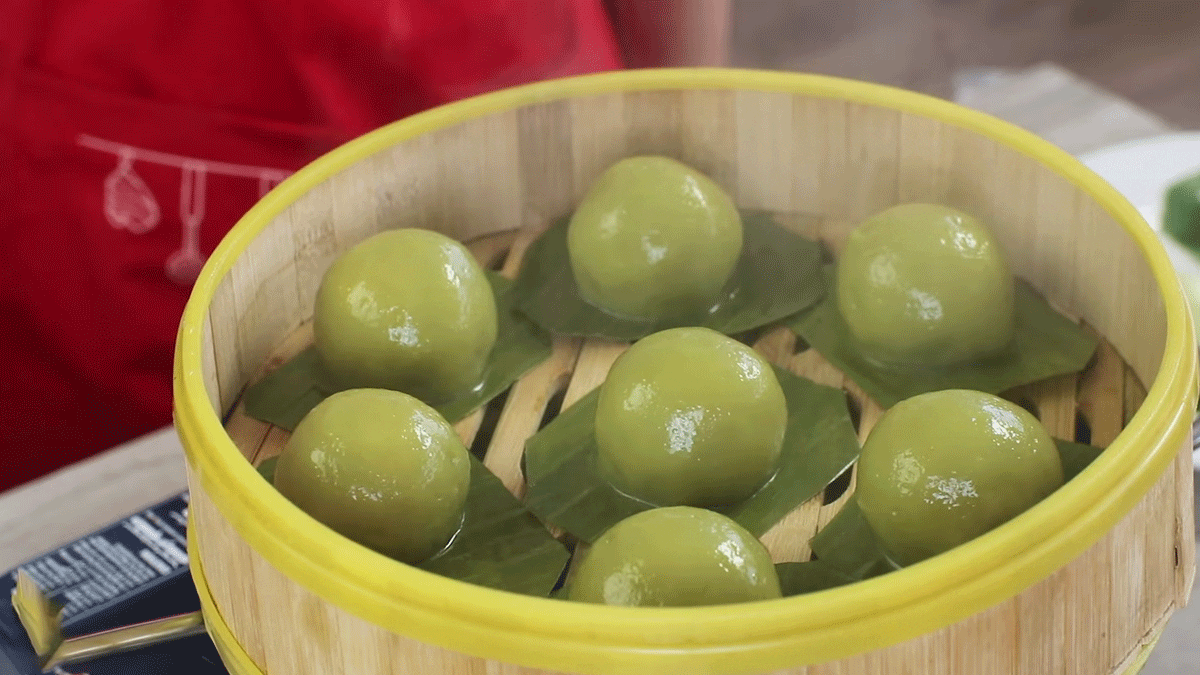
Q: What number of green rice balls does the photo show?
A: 7